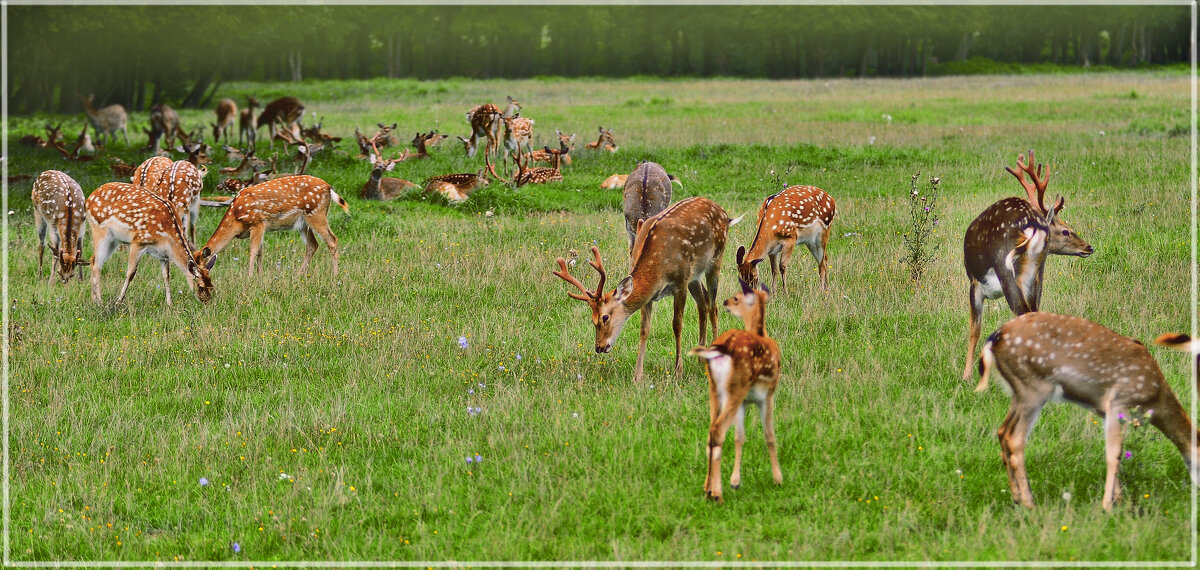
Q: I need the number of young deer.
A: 1